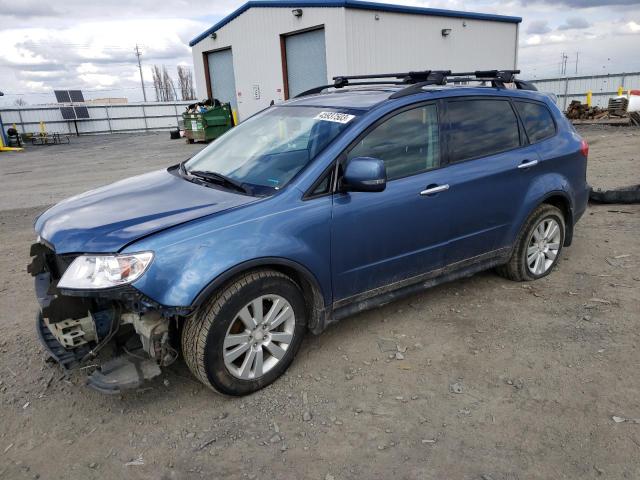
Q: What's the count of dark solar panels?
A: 4